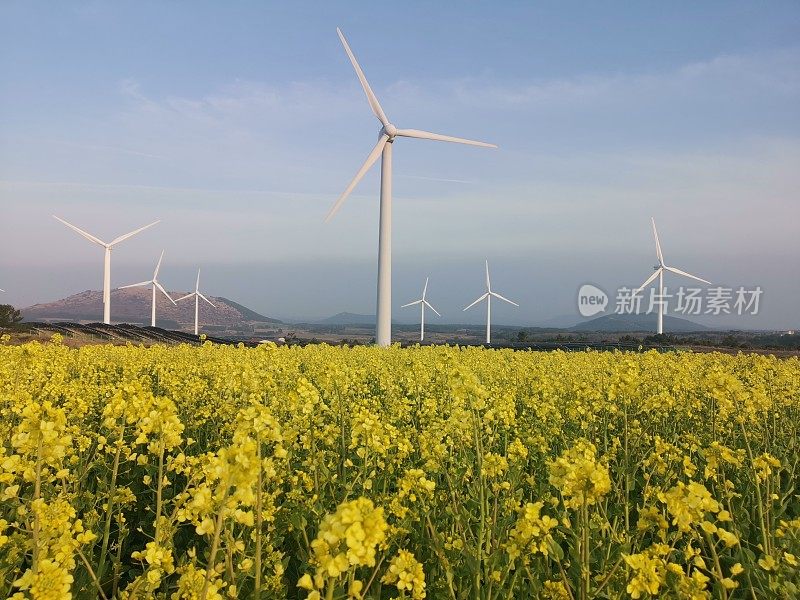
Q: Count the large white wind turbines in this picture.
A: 7